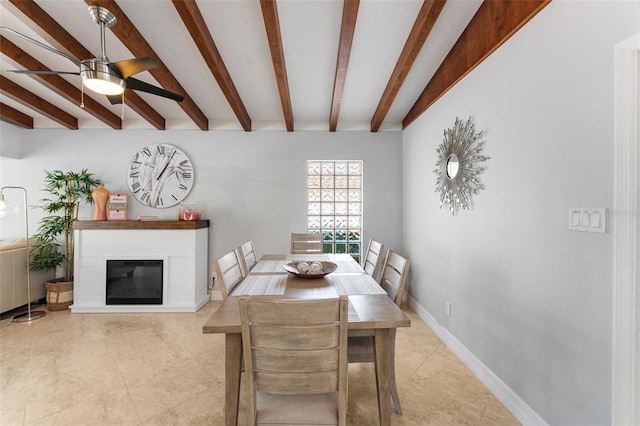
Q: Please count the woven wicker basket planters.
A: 1